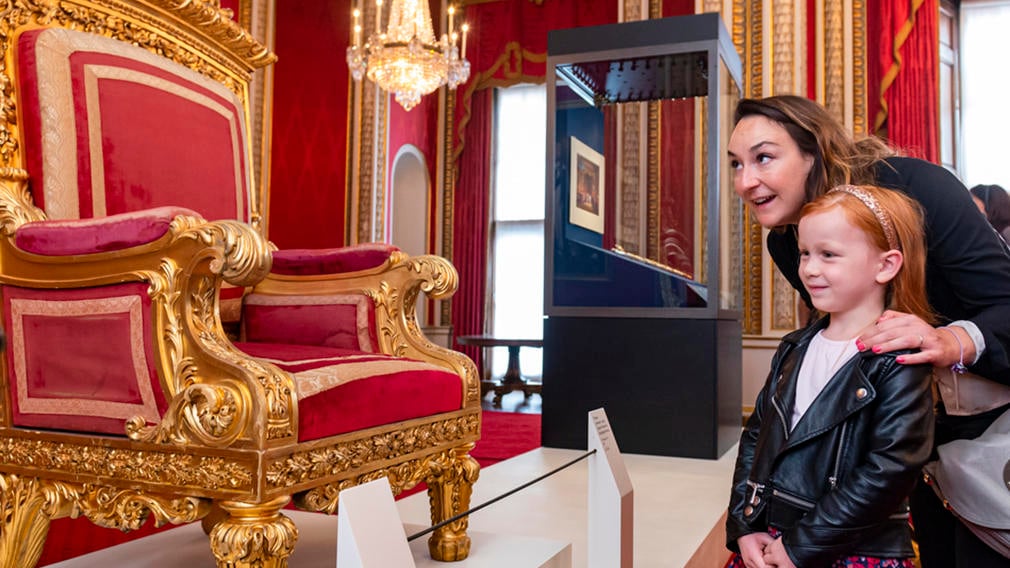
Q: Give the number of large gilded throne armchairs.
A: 1